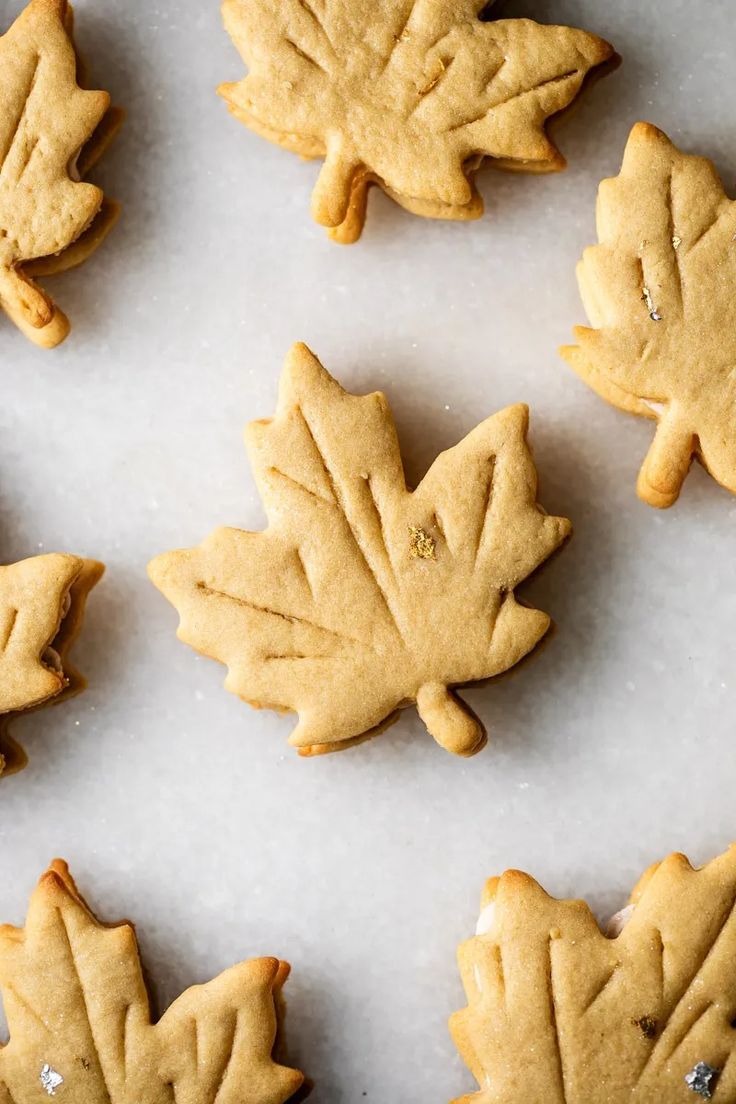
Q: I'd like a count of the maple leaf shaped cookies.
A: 7